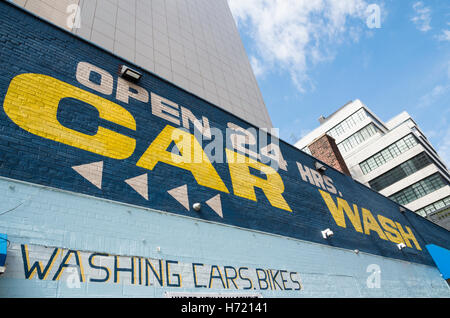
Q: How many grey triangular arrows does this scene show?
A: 4